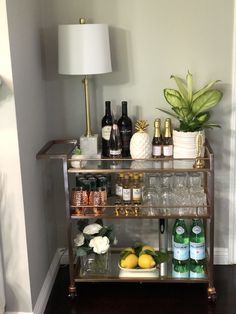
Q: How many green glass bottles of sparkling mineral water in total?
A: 2